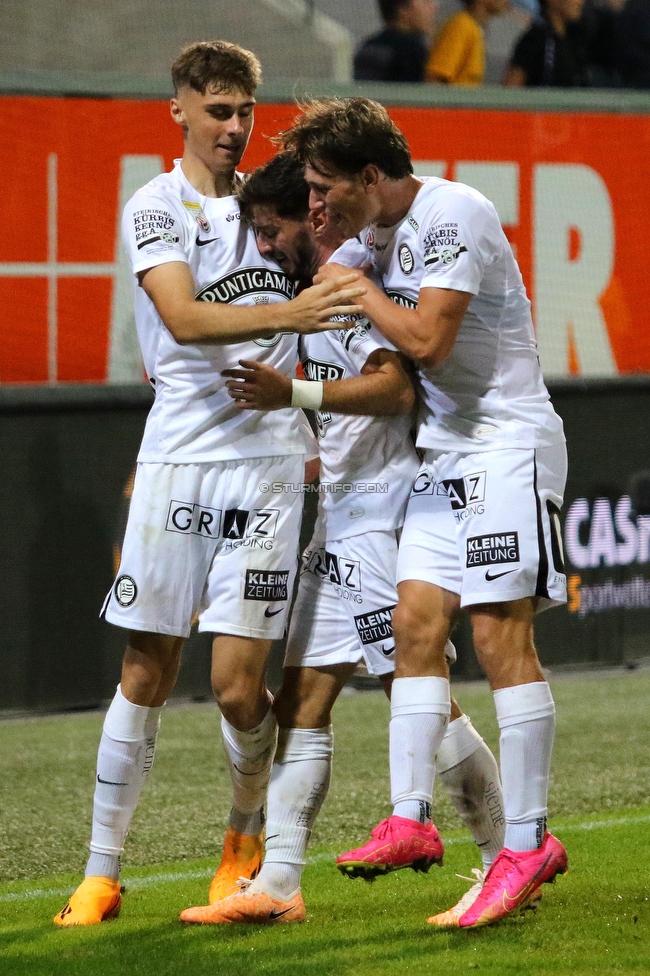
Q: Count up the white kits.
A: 3